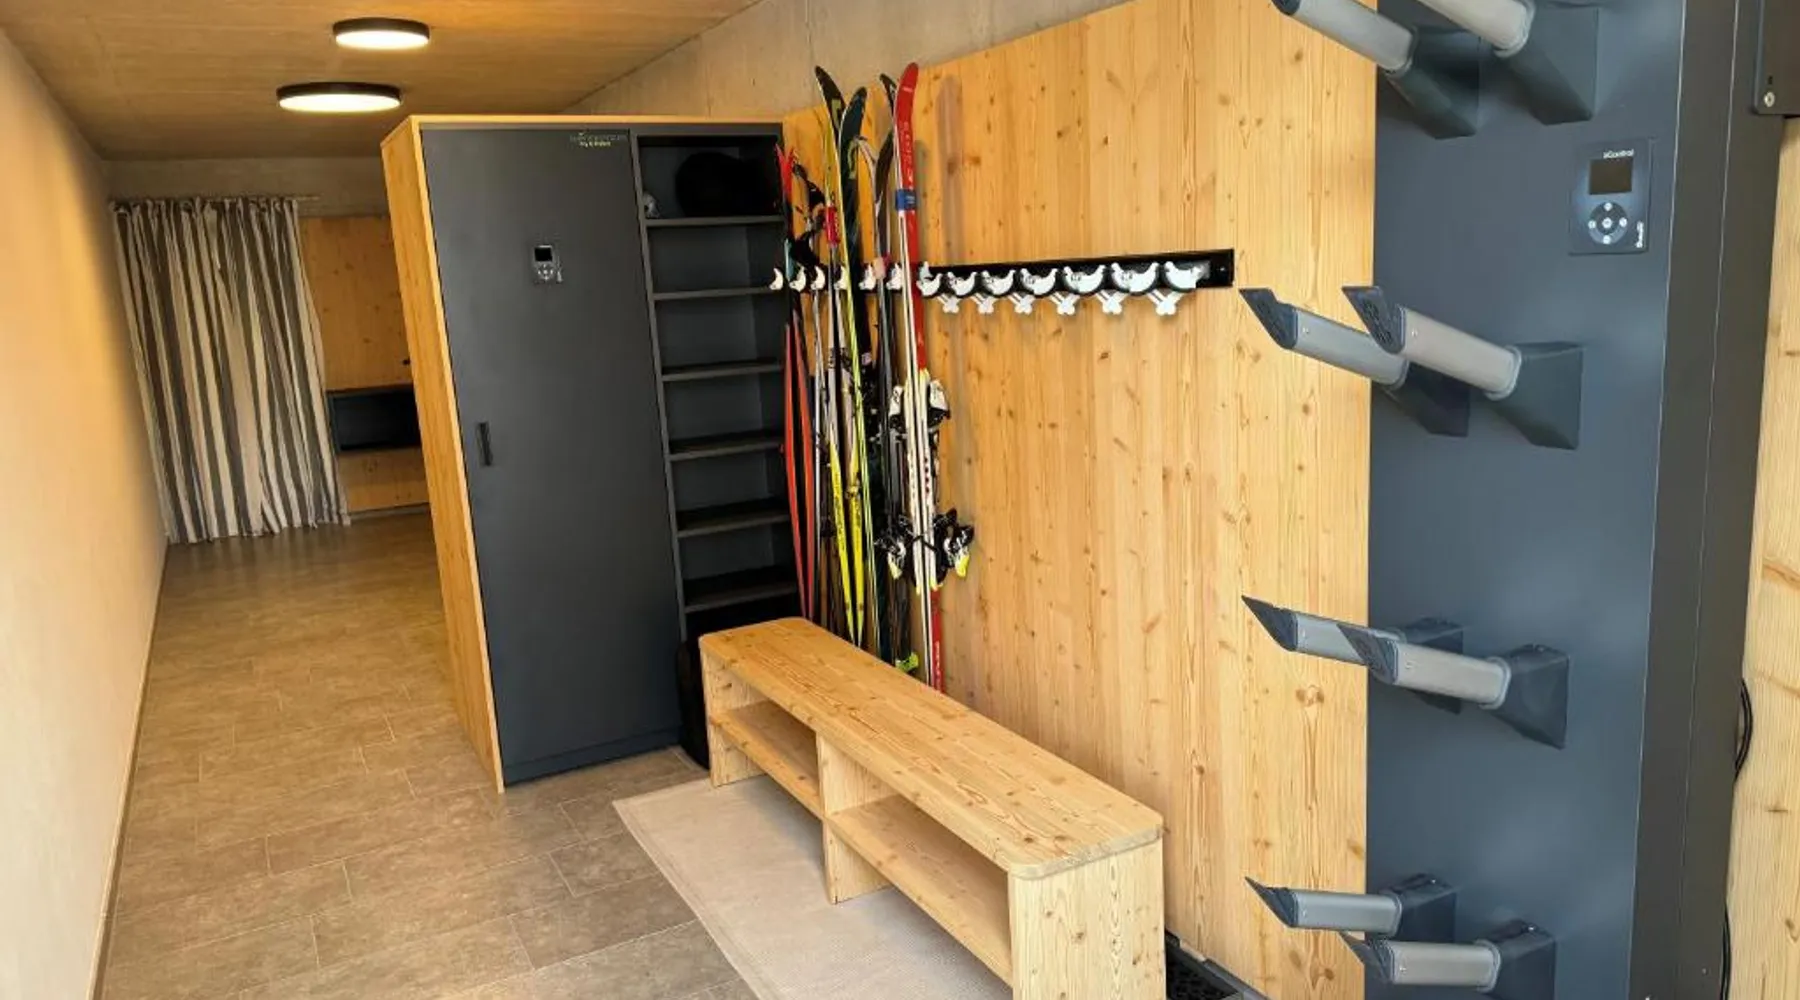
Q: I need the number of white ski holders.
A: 13